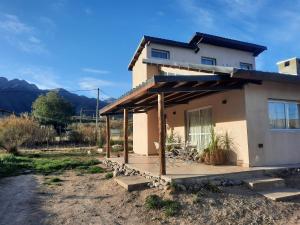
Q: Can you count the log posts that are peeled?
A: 3